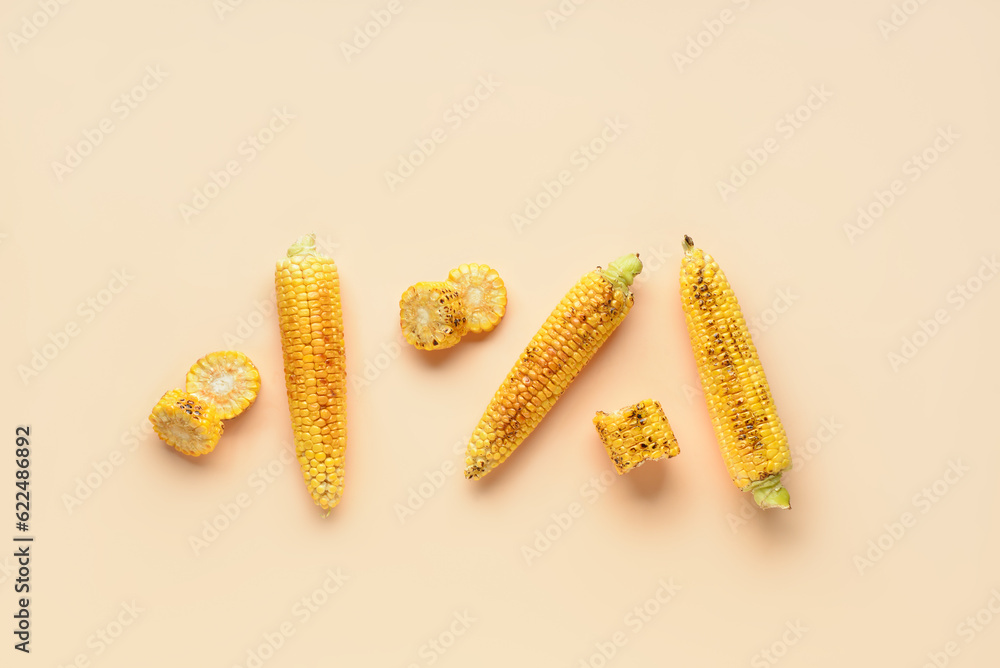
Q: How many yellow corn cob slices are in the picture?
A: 5